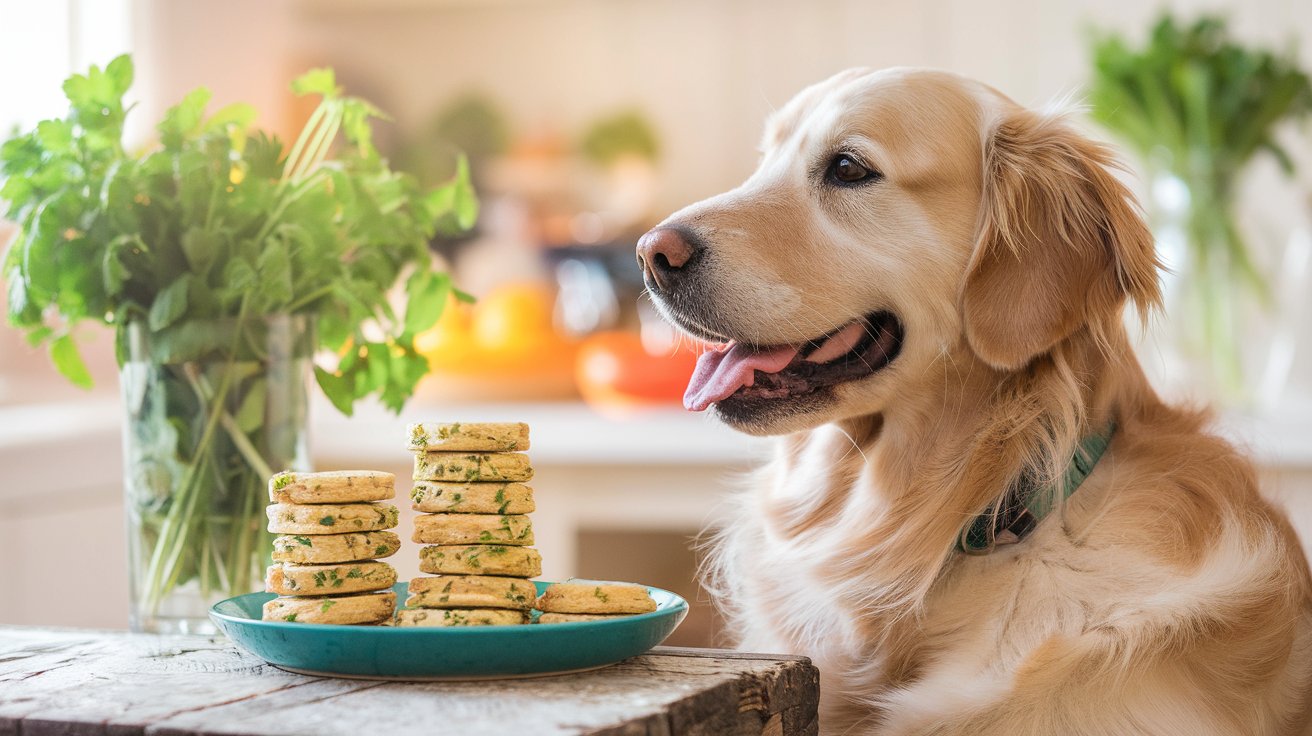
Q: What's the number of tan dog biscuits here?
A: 14